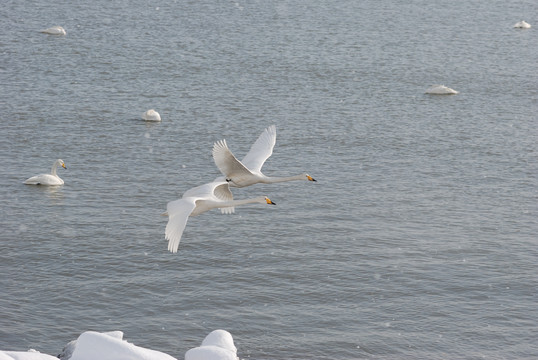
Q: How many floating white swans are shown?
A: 5